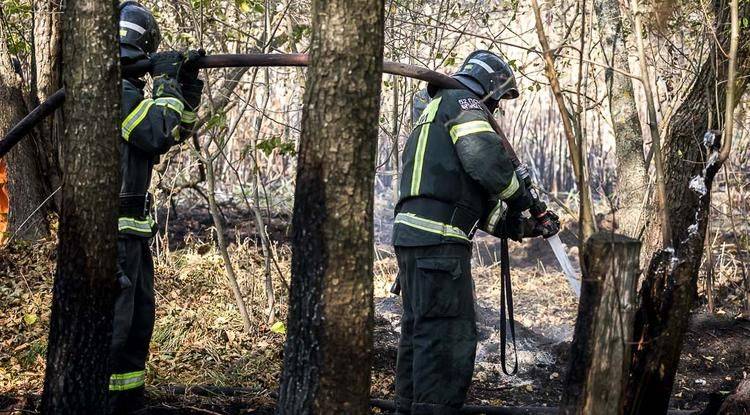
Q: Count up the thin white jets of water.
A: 1